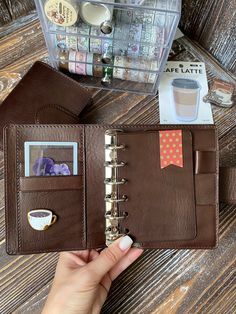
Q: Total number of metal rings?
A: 6